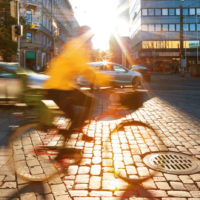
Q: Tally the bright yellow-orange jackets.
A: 1